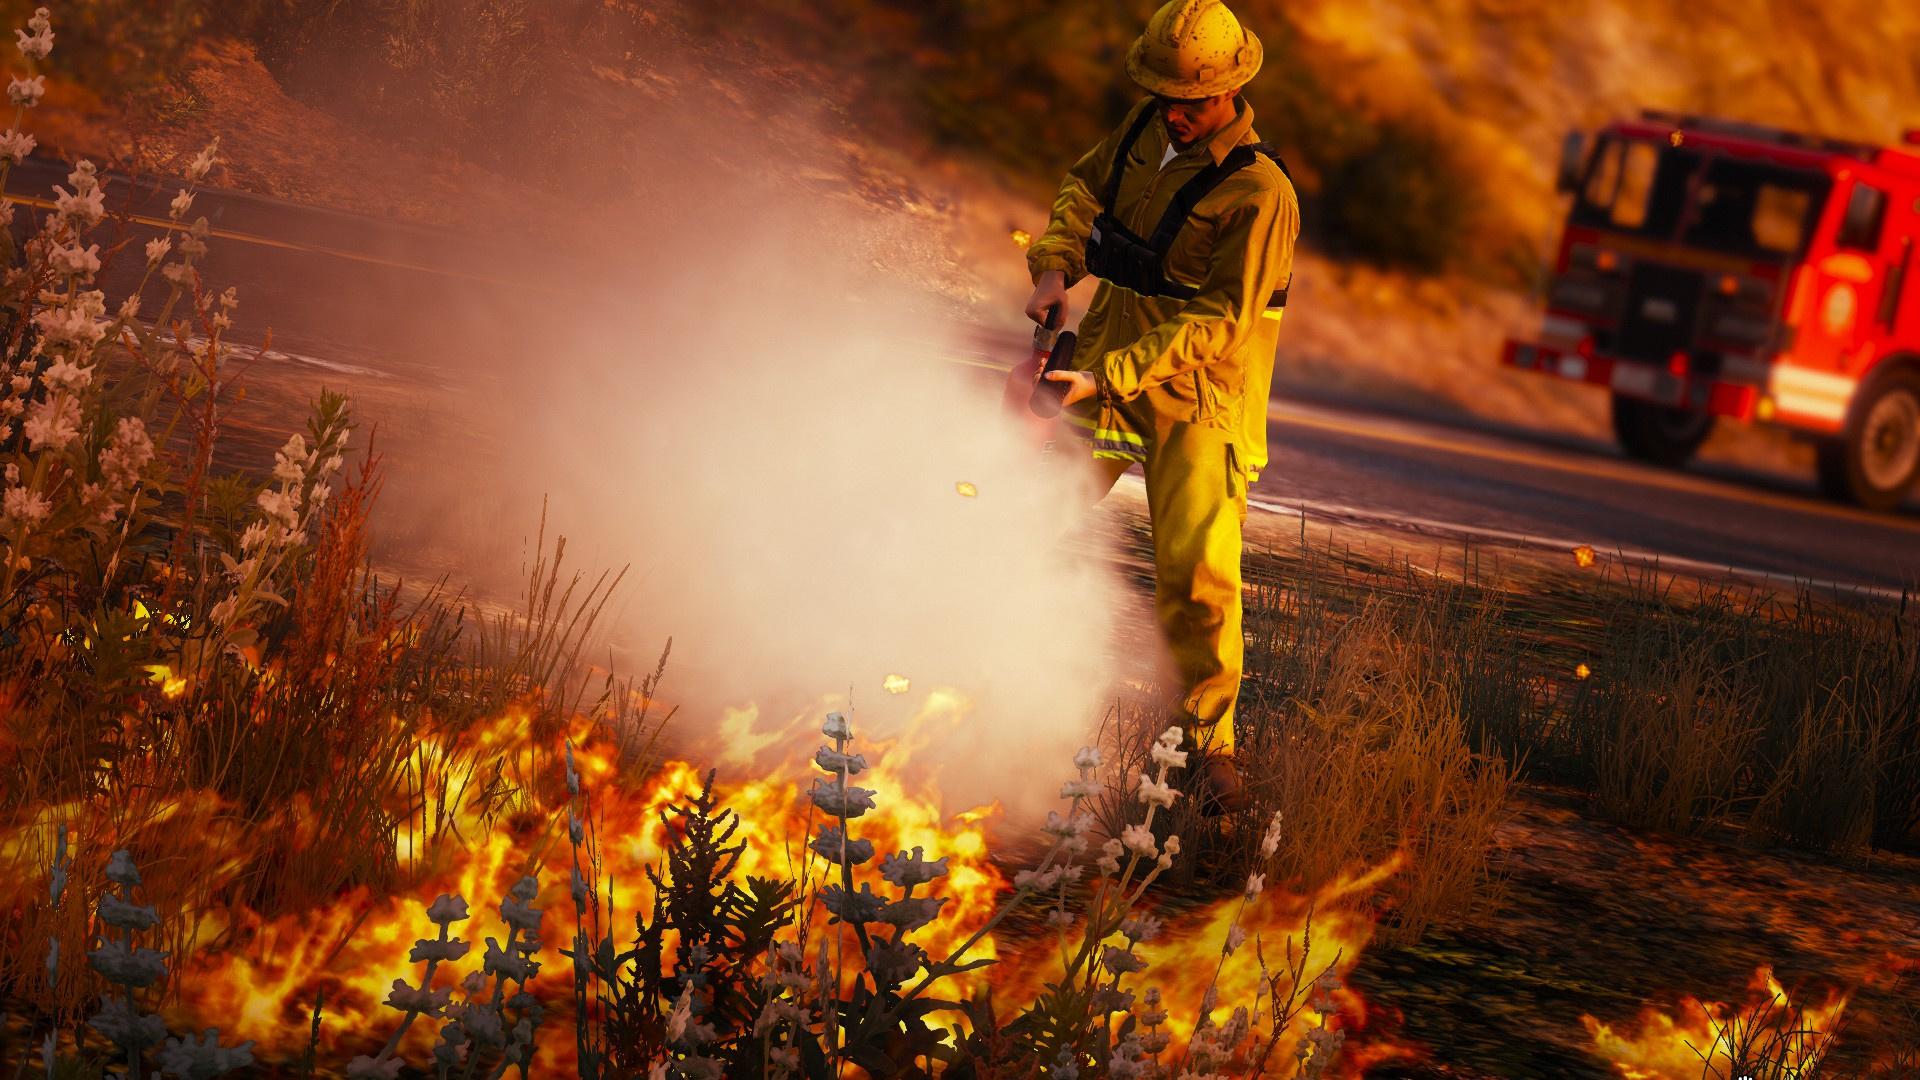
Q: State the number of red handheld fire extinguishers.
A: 1